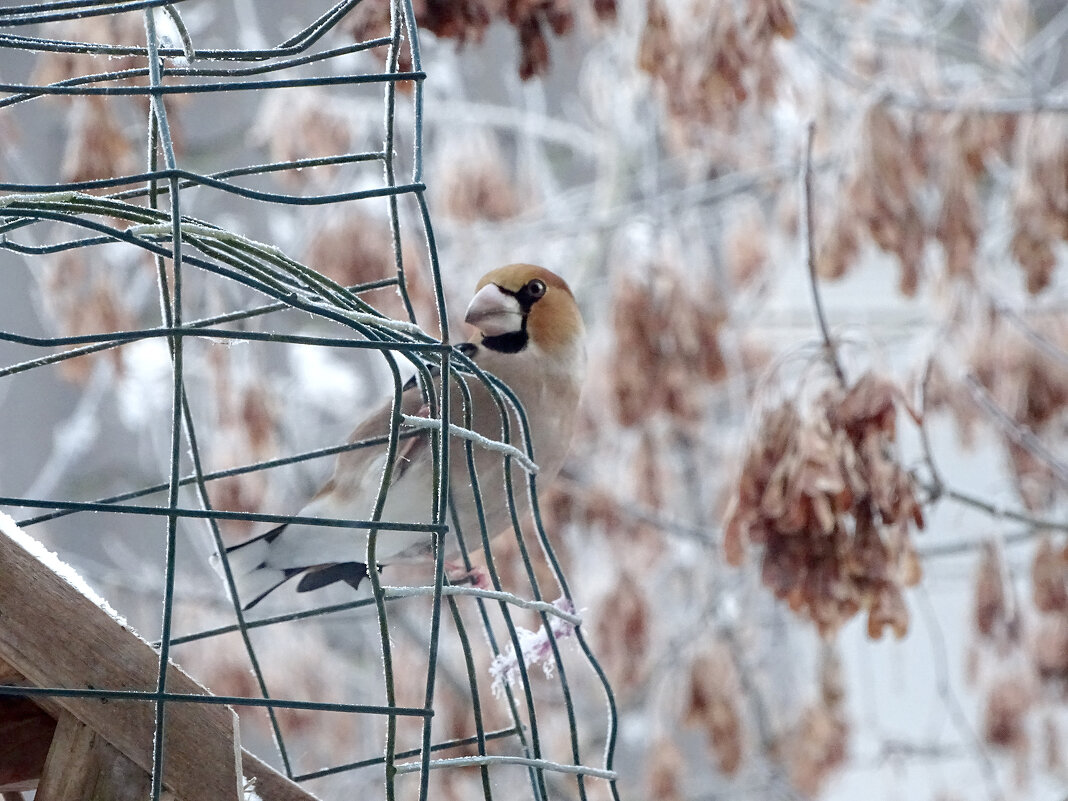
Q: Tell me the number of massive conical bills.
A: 1